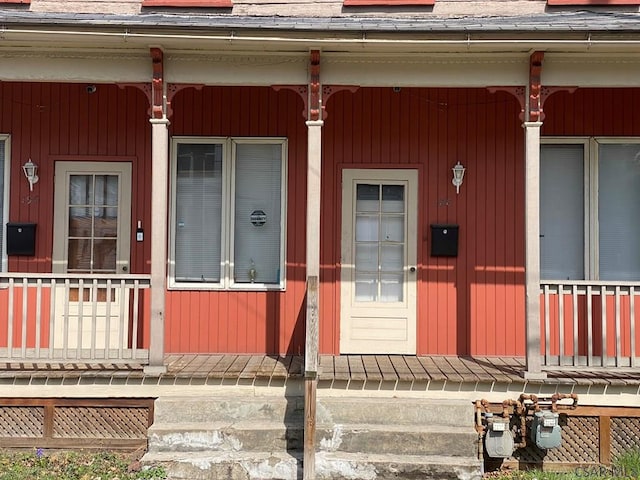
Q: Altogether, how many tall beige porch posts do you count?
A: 3